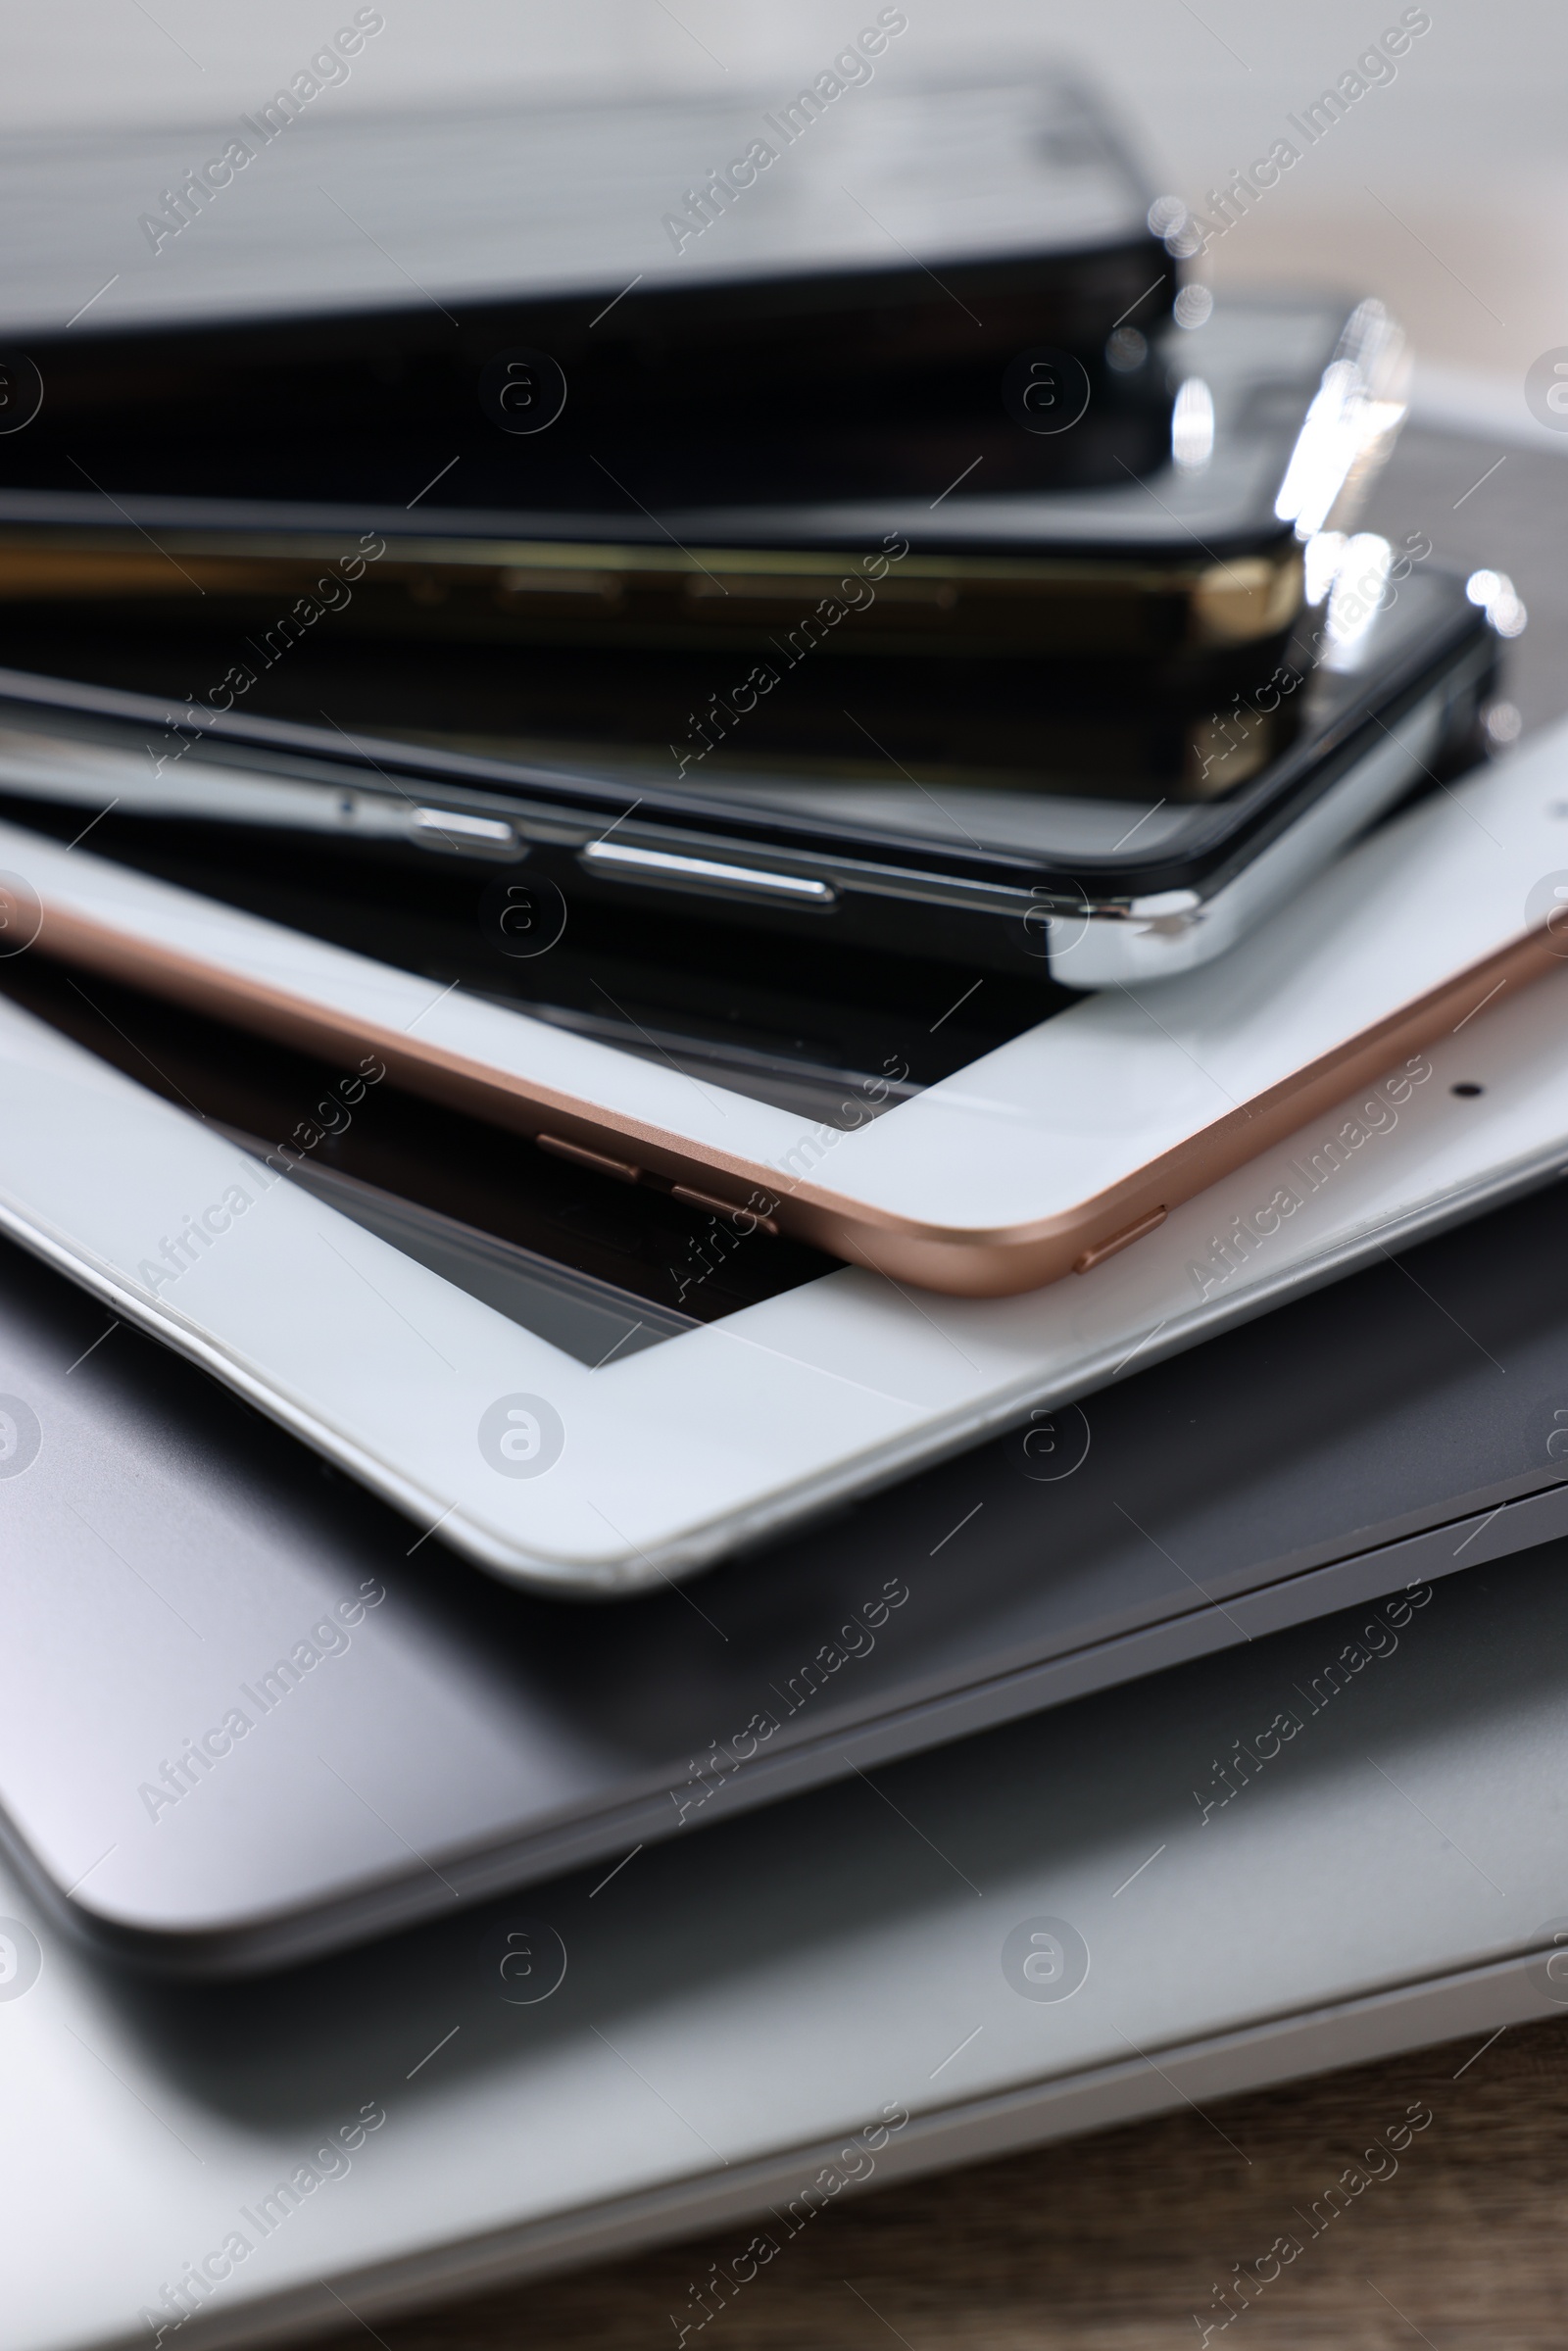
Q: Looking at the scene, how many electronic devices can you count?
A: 7